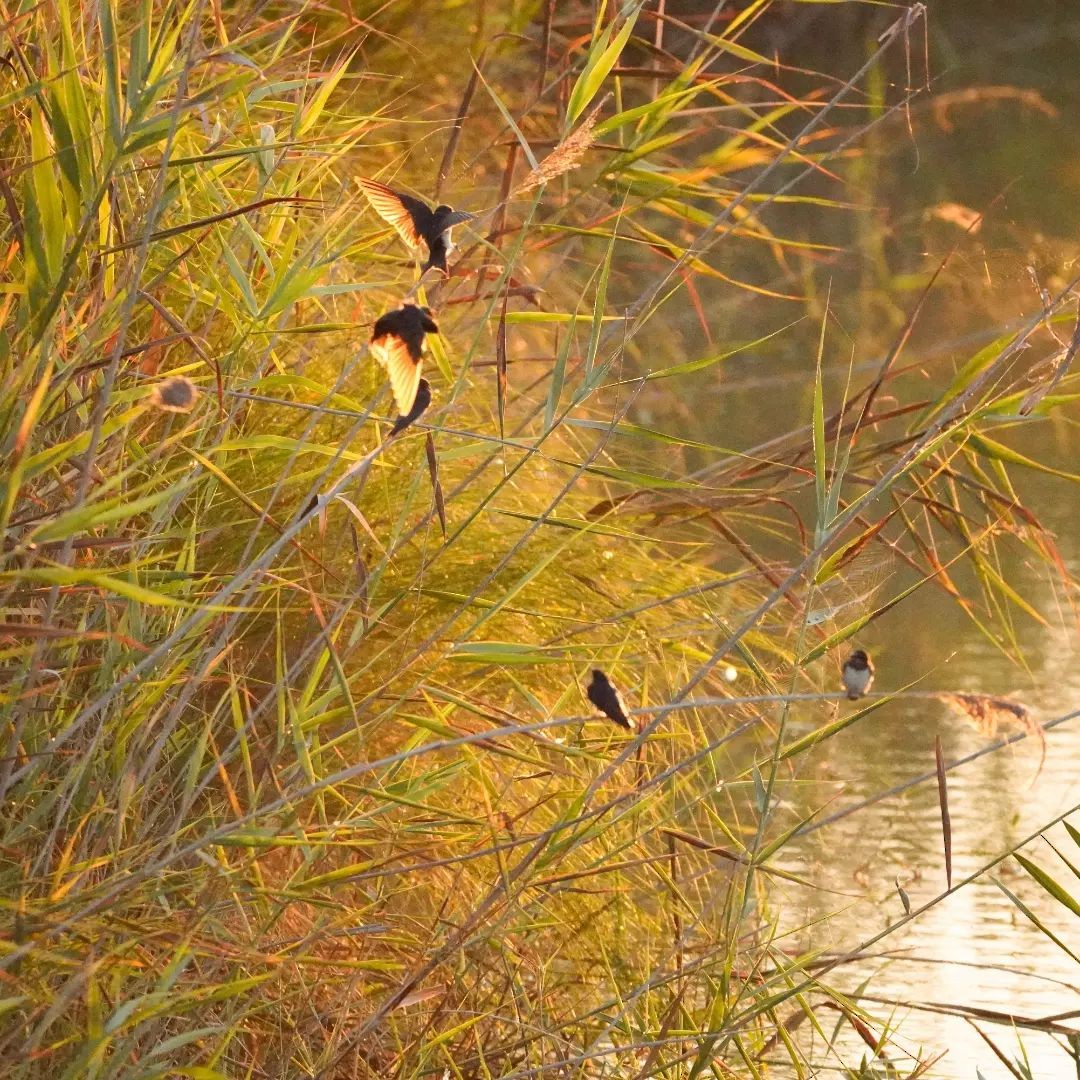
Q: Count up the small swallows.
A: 5